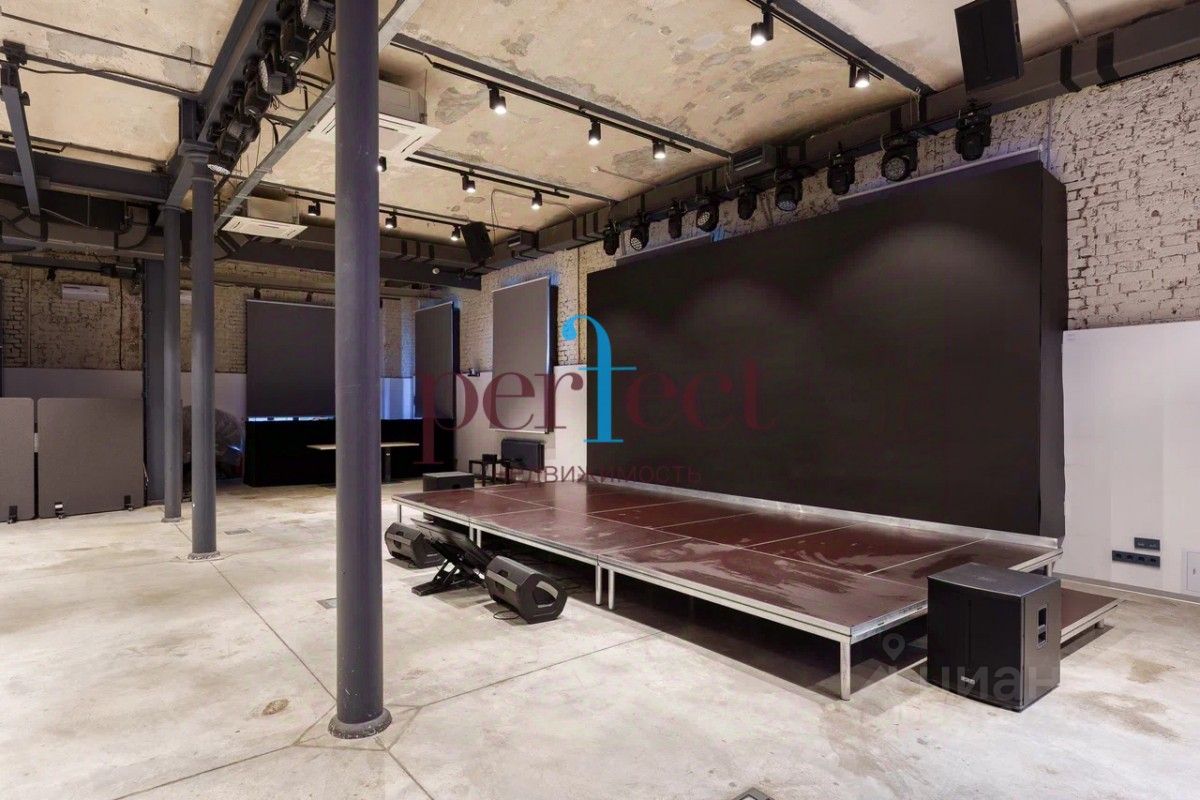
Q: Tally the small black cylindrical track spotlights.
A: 11